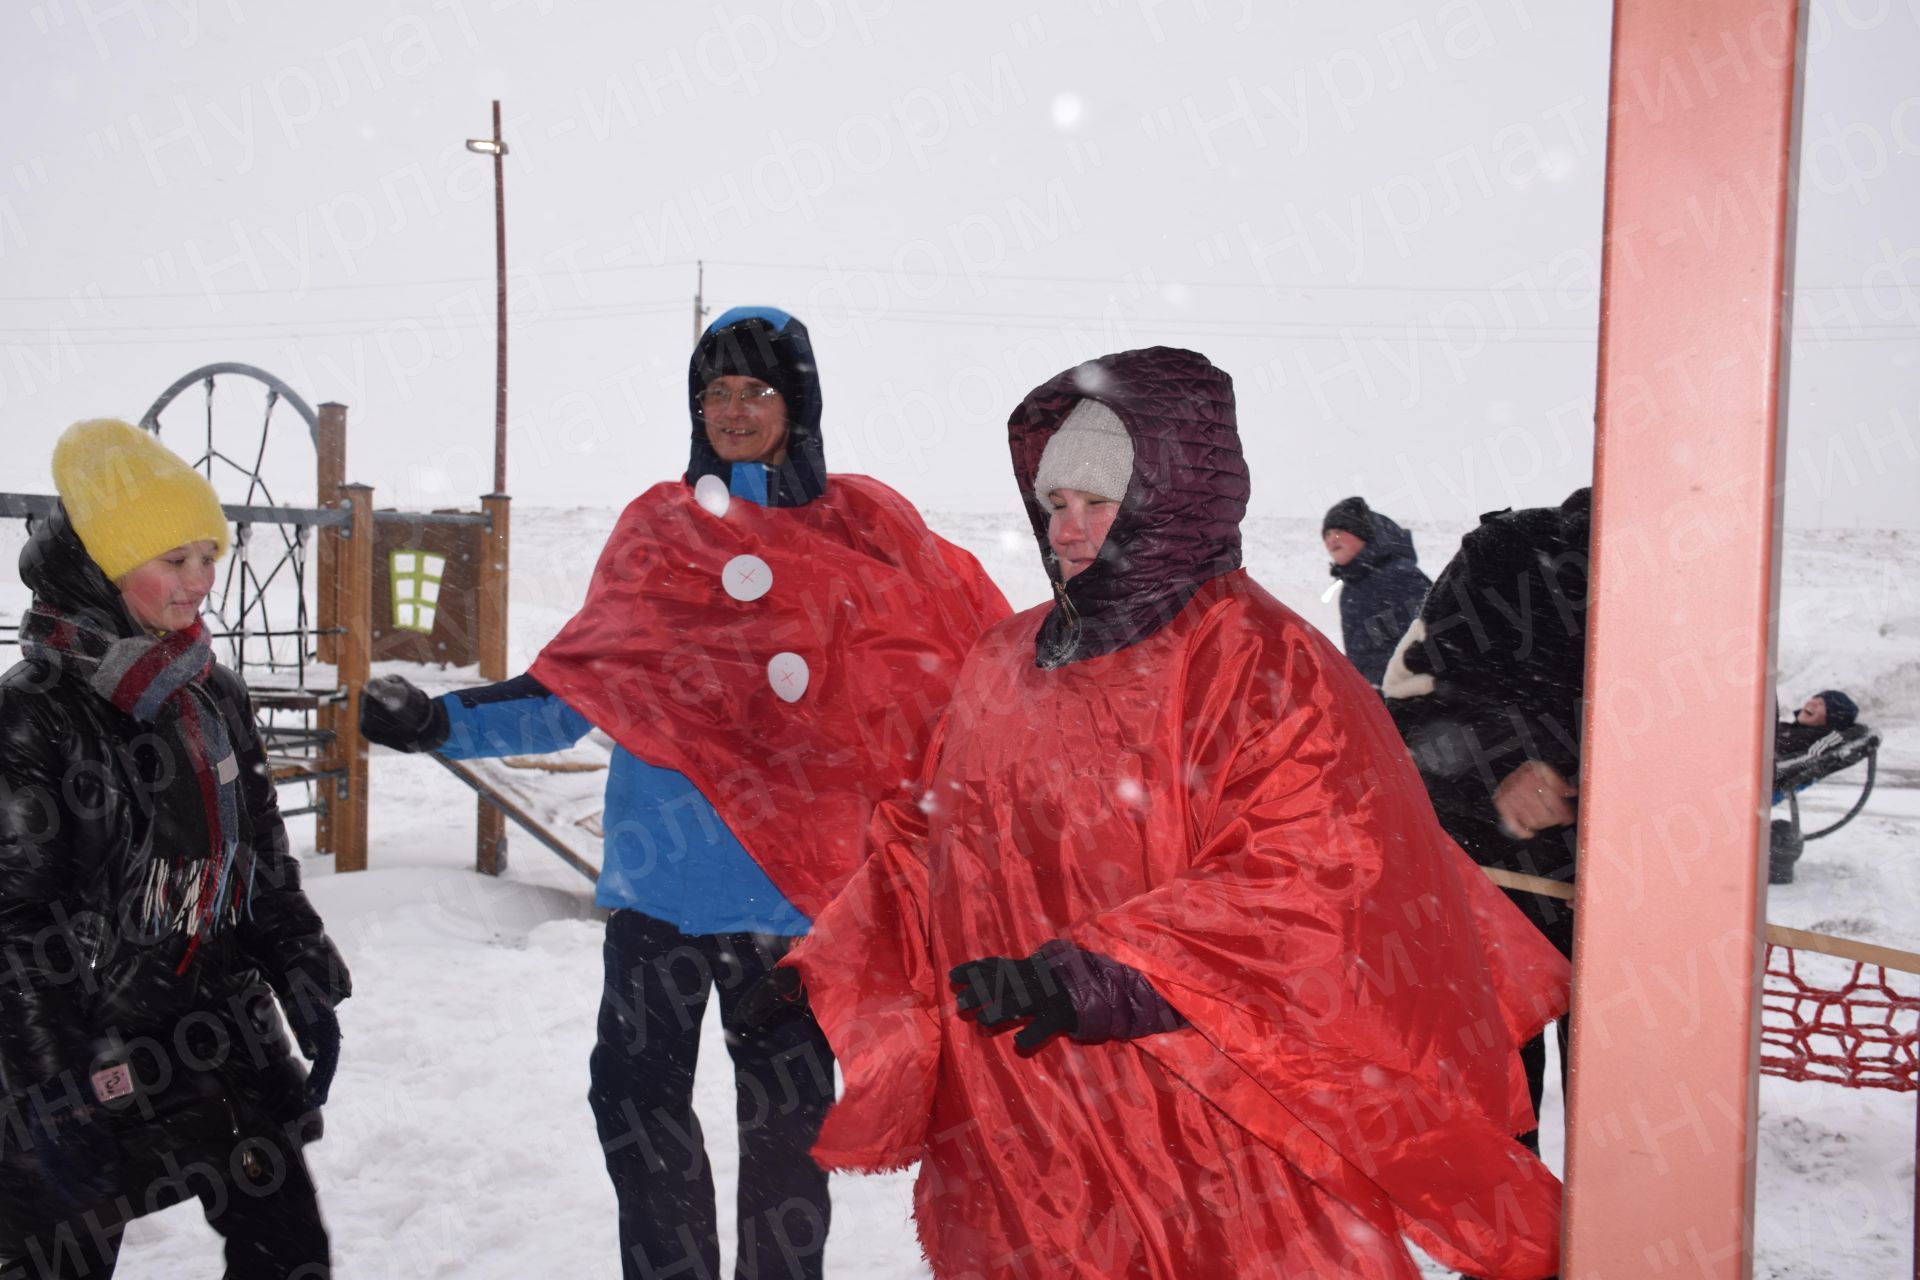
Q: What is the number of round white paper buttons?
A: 3